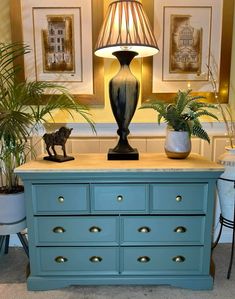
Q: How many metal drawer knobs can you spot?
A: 11